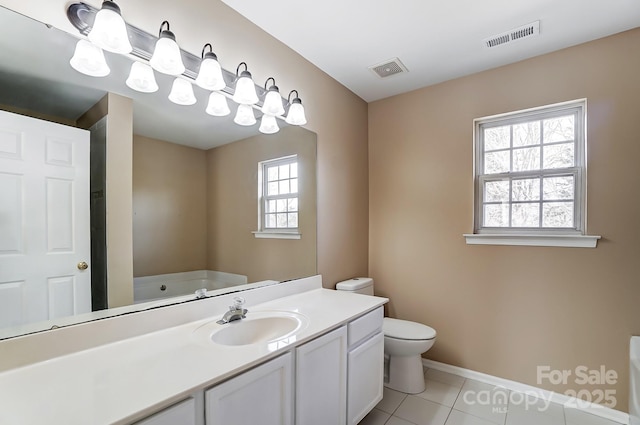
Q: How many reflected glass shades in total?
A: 6